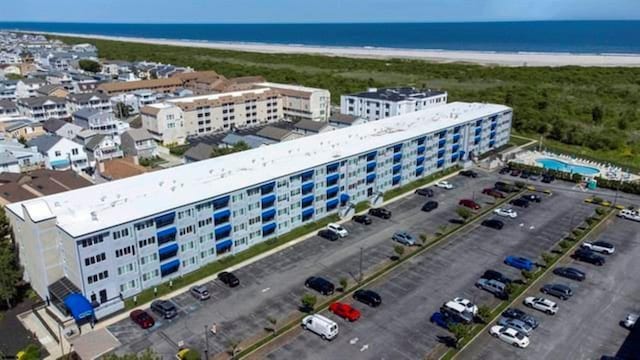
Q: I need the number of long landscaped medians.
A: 2